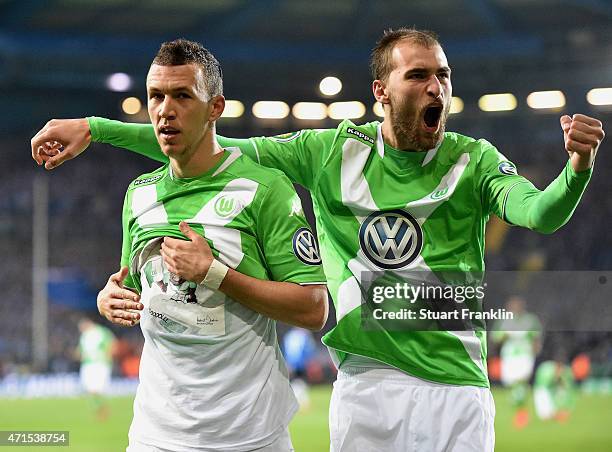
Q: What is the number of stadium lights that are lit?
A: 12